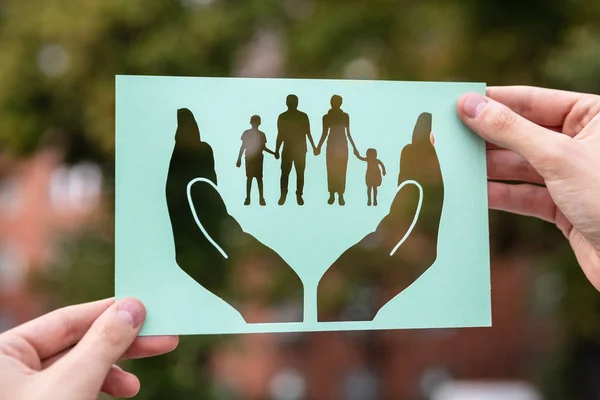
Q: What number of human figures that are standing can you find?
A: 4